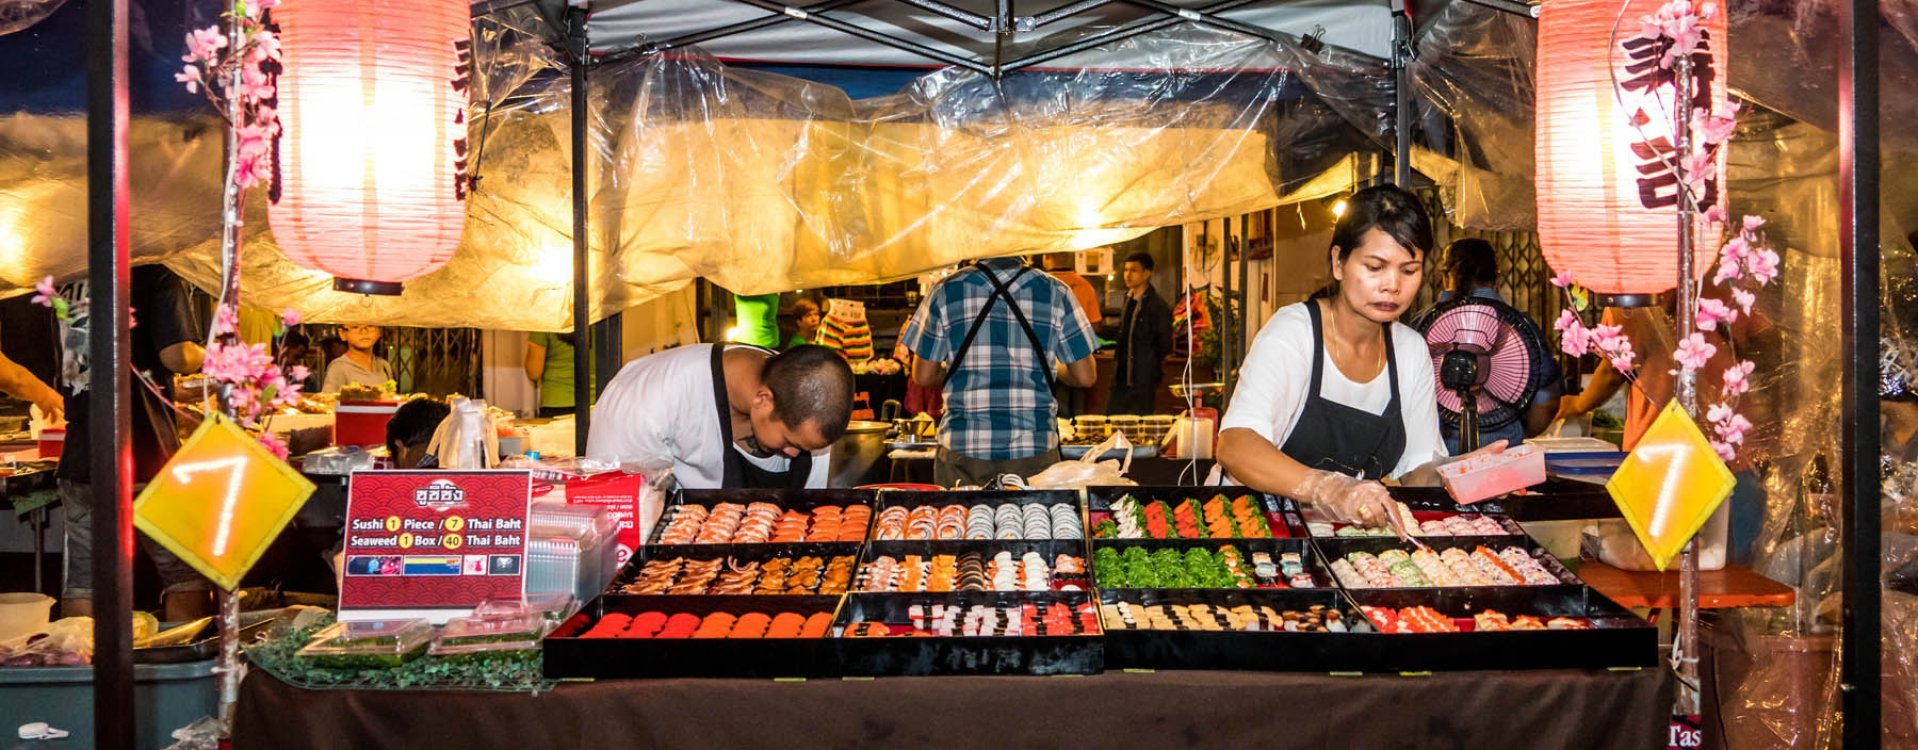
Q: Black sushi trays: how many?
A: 12